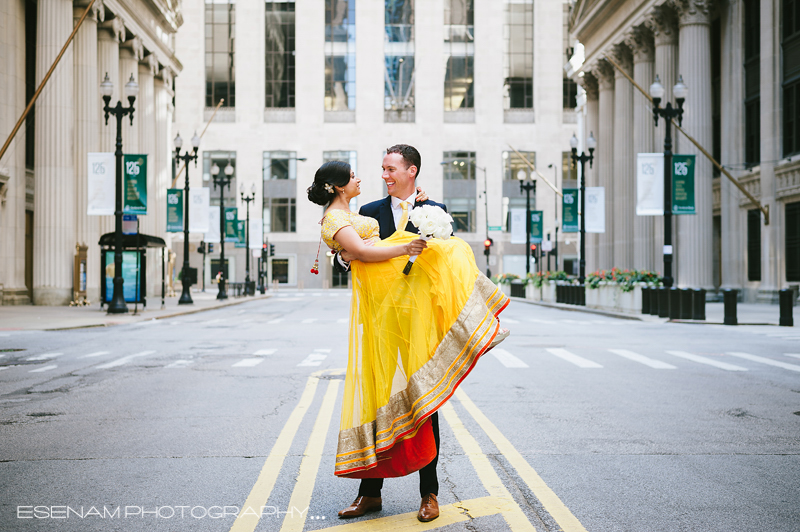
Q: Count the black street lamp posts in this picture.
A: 7